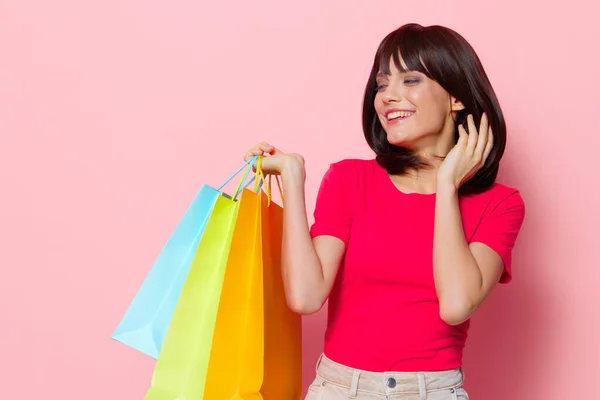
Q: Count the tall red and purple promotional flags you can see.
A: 0